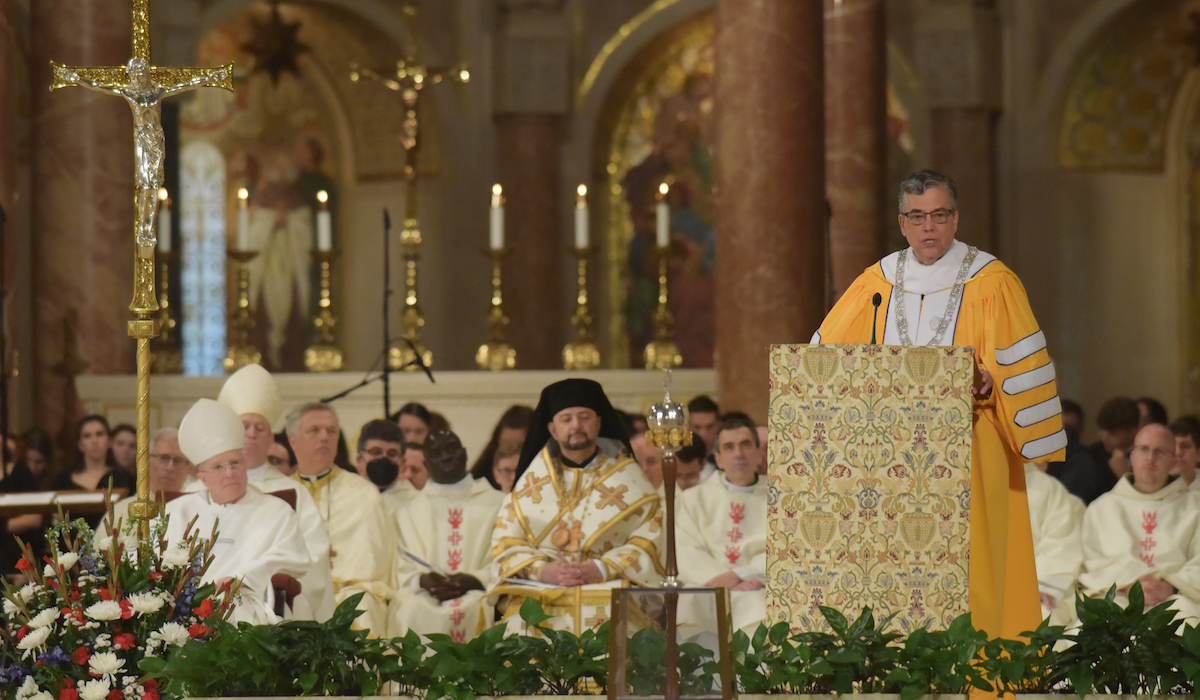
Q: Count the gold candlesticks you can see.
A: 6